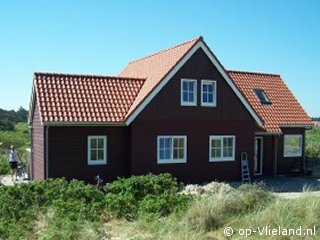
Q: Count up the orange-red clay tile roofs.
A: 3